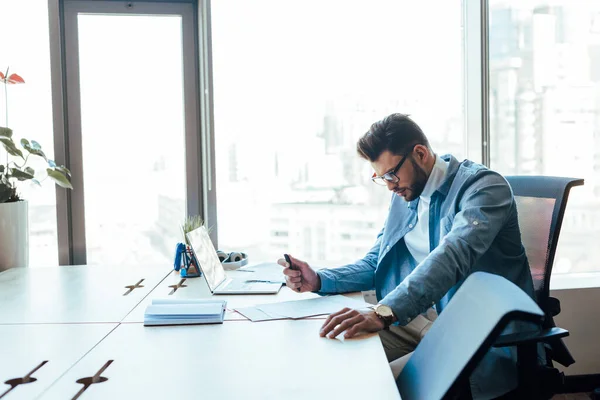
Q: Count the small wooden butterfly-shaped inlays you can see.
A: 4